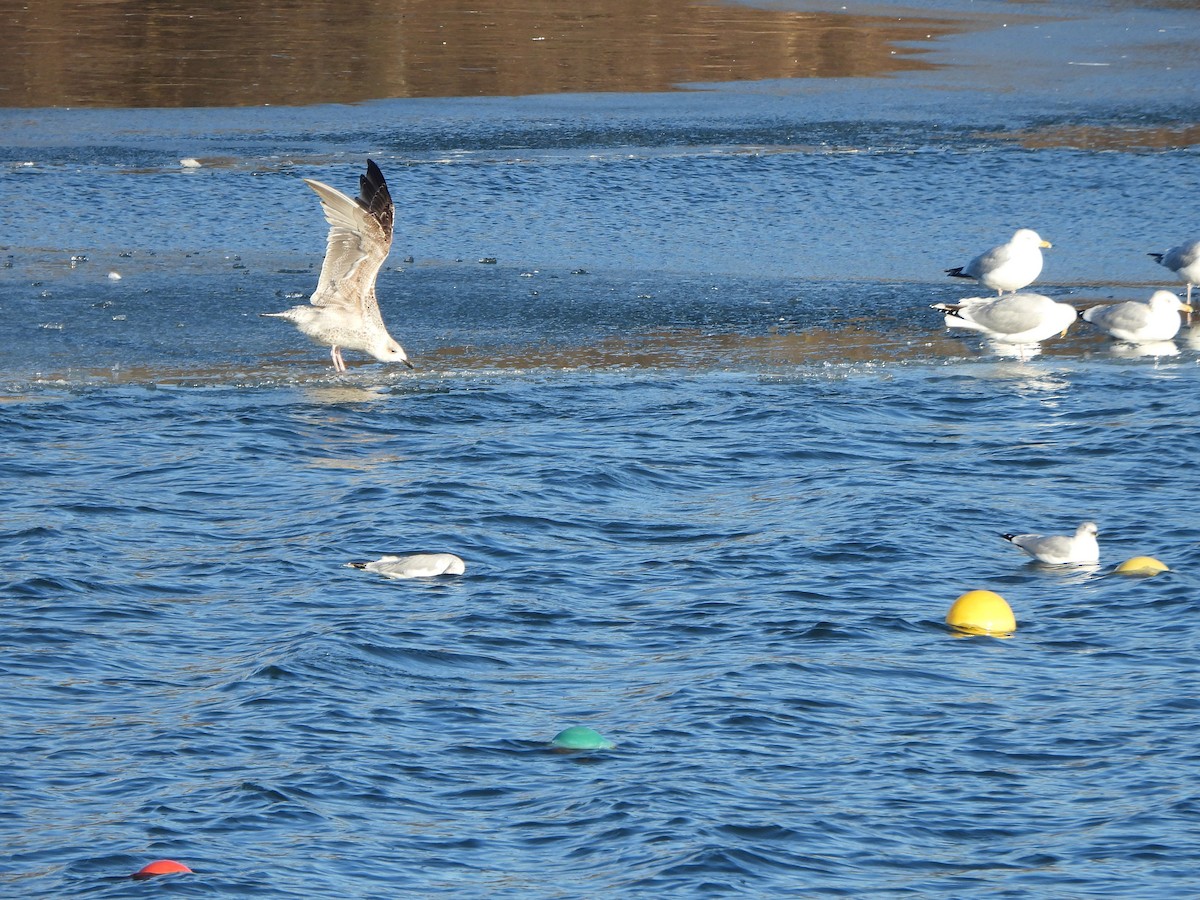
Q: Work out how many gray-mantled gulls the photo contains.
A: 6